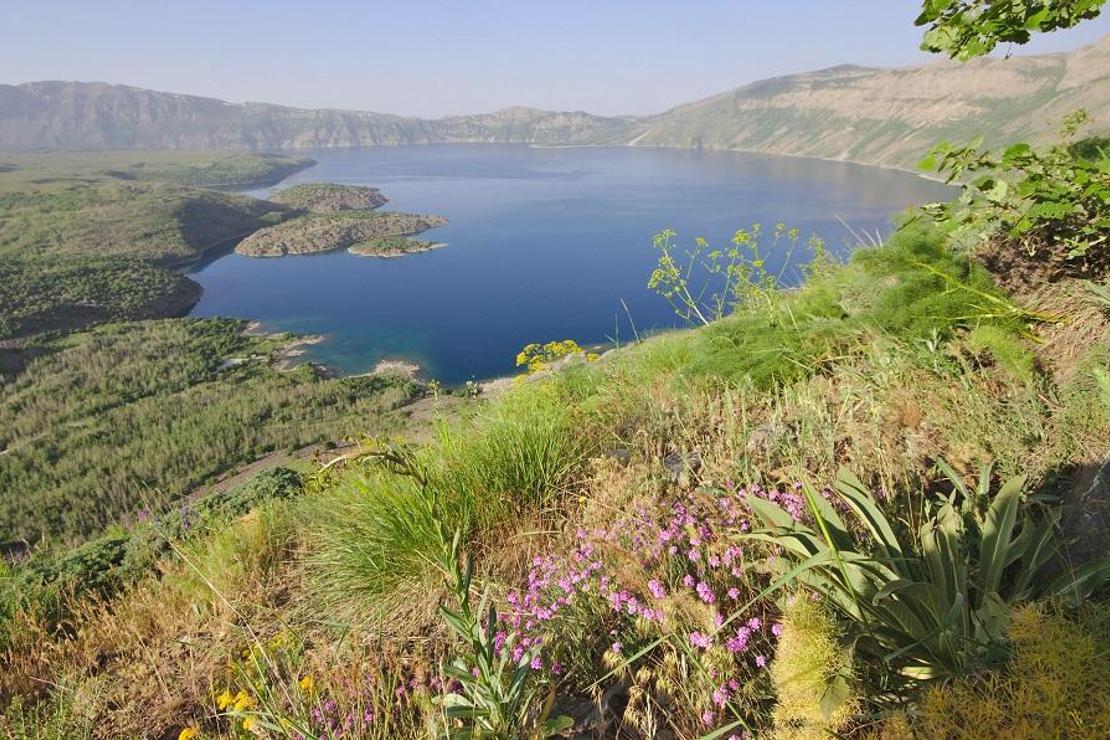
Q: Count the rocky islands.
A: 3